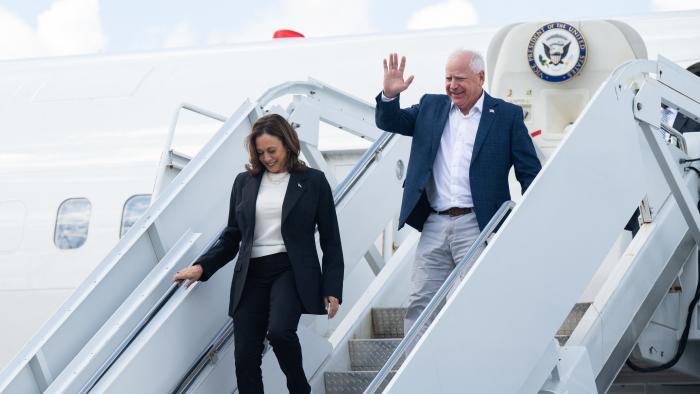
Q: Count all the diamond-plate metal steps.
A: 3